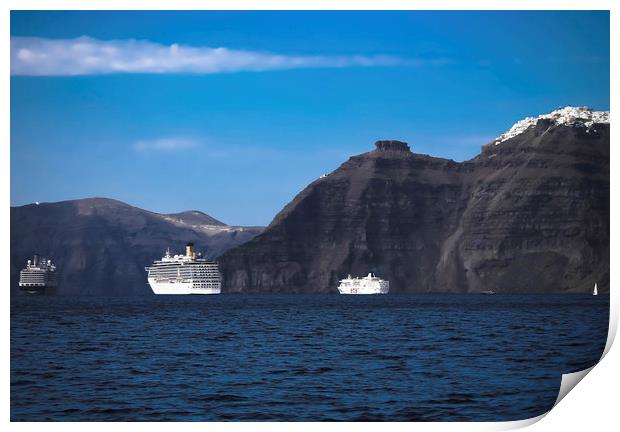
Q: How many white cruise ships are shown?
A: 2